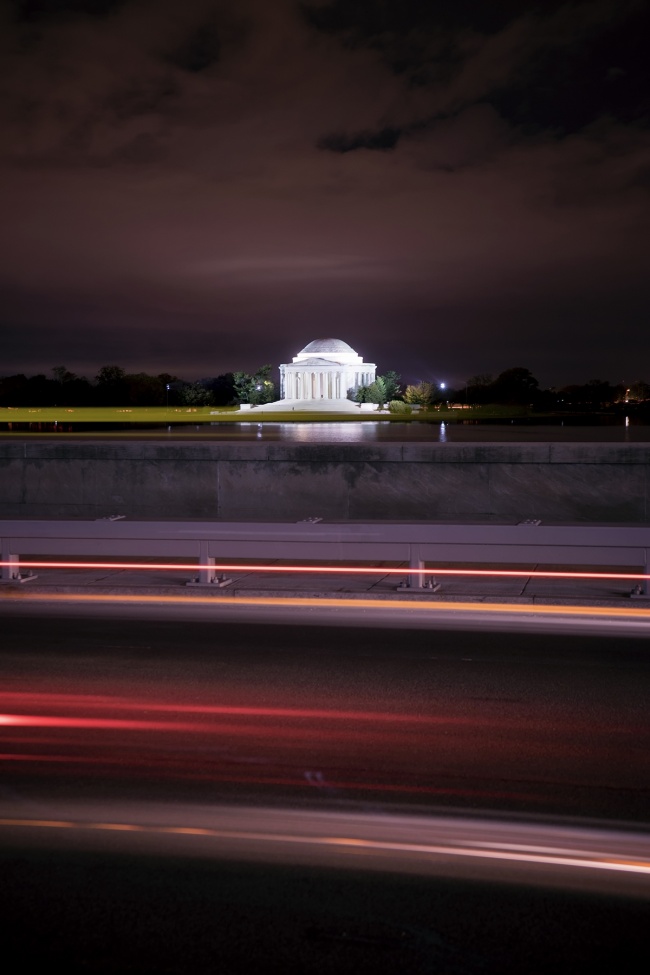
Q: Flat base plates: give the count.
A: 4